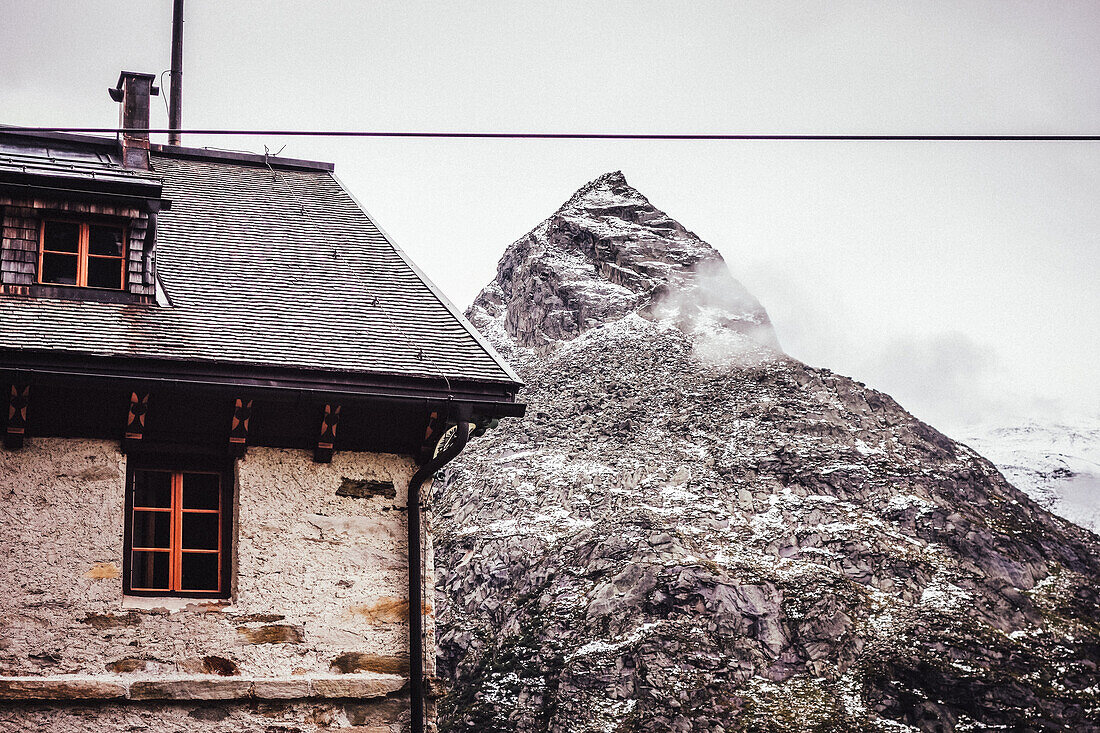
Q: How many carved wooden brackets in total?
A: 5